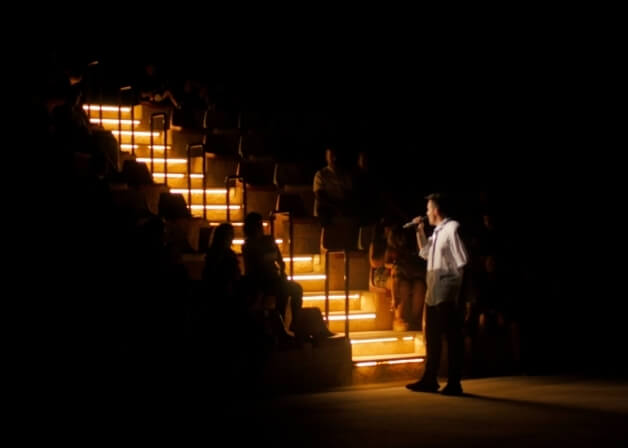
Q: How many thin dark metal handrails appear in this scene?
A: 7